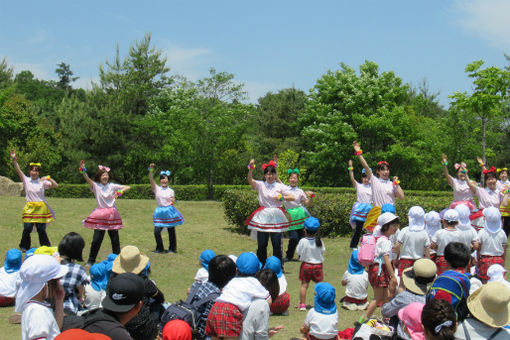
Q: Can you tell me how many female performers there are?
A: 10